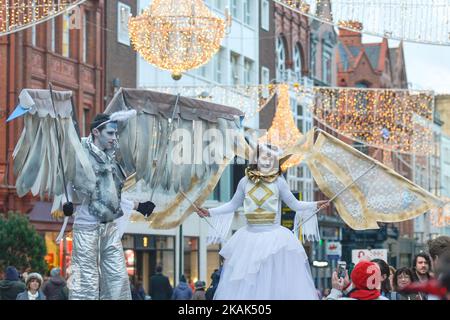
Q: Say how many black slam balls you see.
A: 0